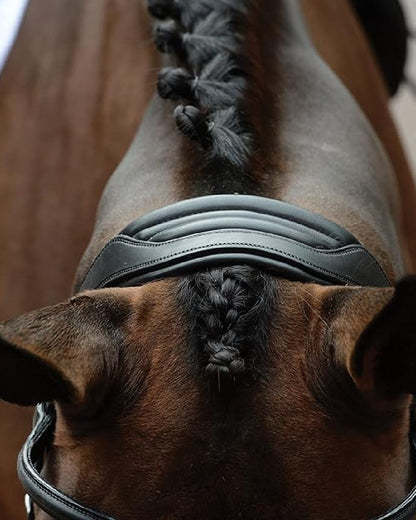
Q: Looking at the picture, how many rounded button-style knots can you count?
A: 4